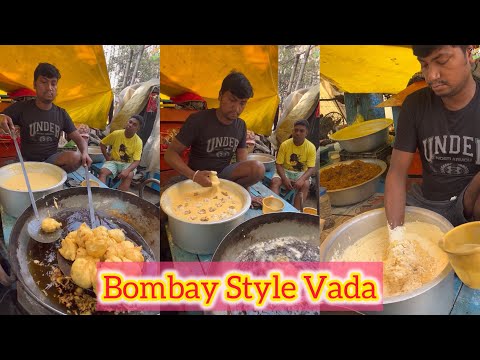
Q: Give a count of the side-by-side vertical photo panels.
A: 3